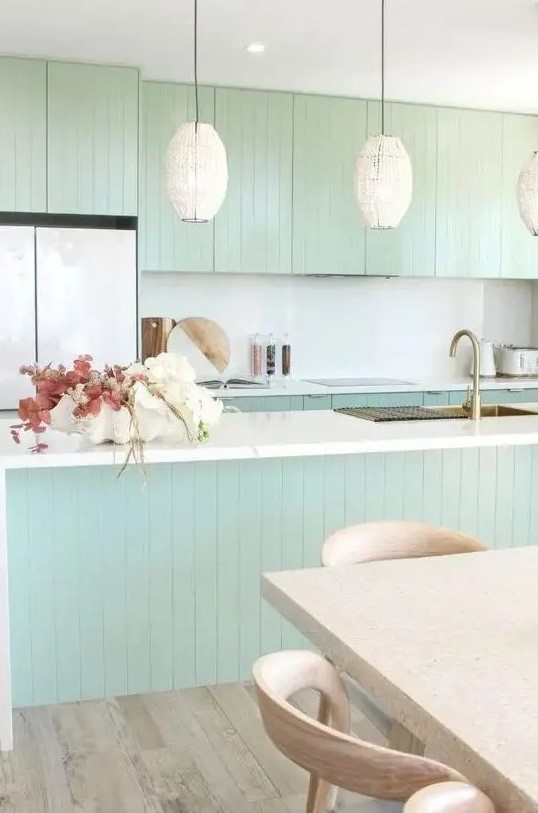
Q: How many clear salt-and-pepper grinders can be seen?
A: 3